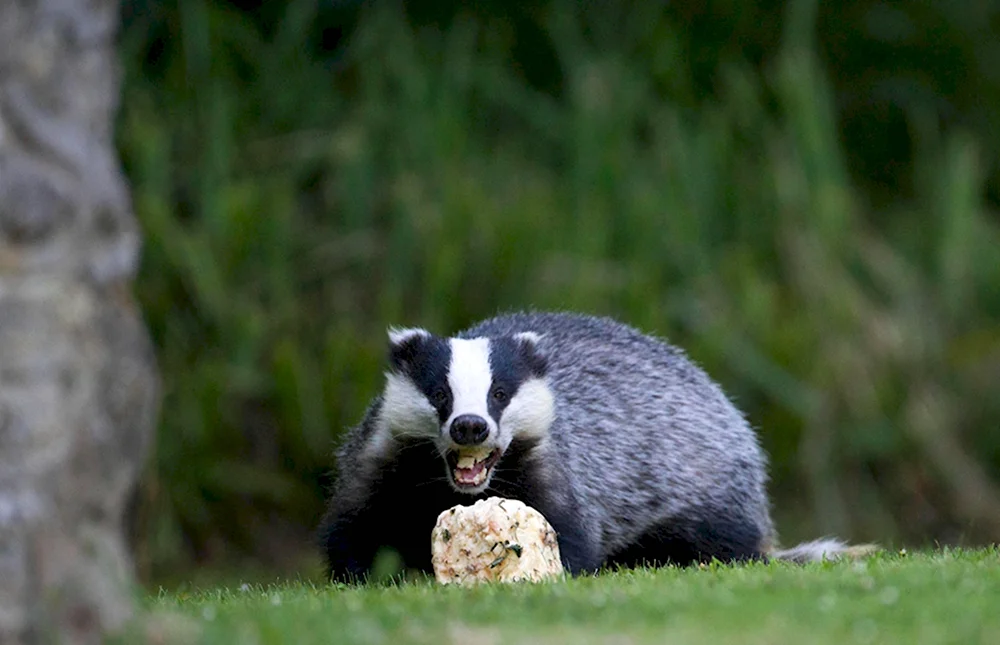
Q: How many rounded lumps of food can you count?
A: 1